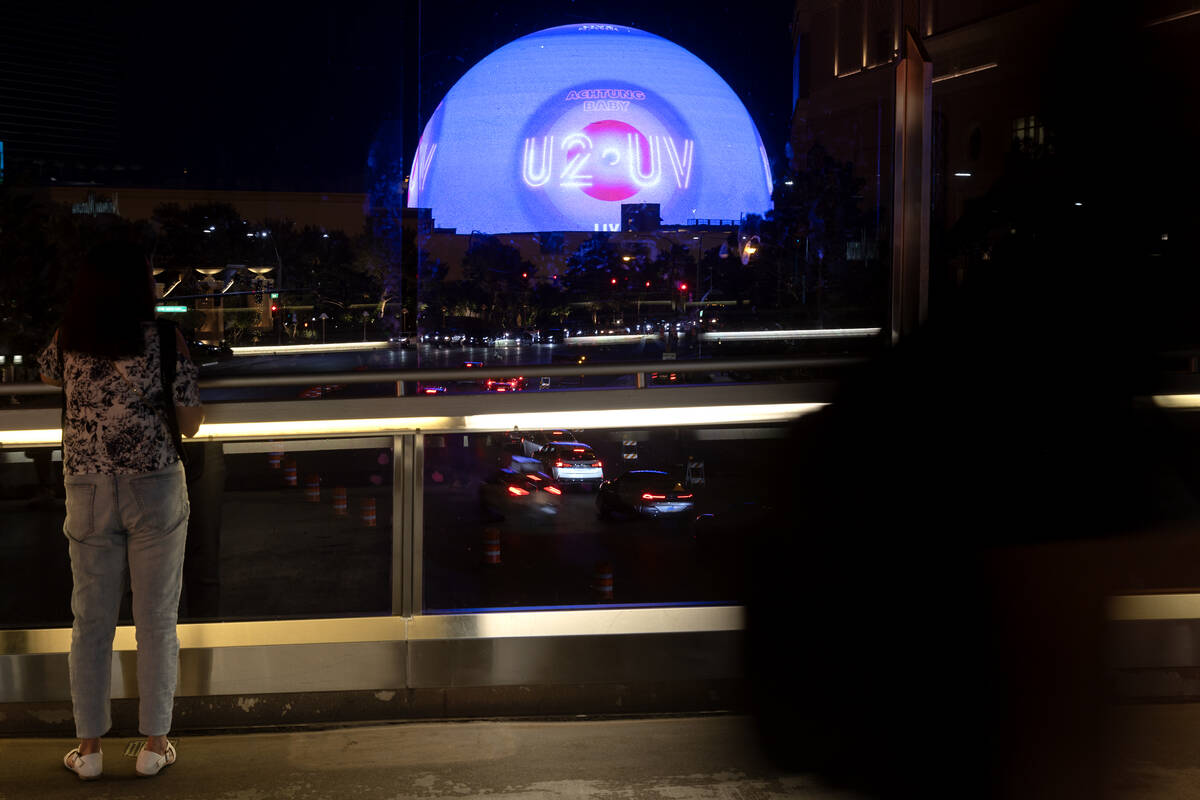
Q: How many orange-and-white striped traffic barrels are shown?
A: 7